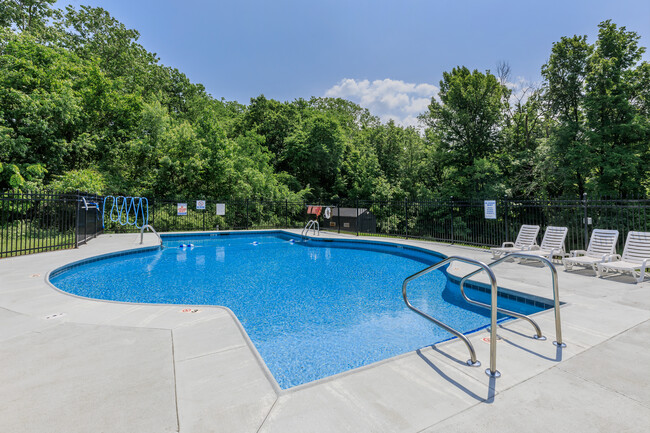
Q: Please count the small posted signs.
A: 4